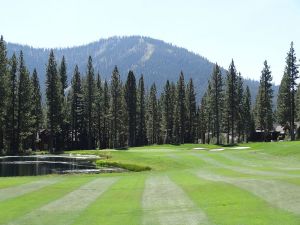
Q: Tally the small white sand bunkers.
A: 3